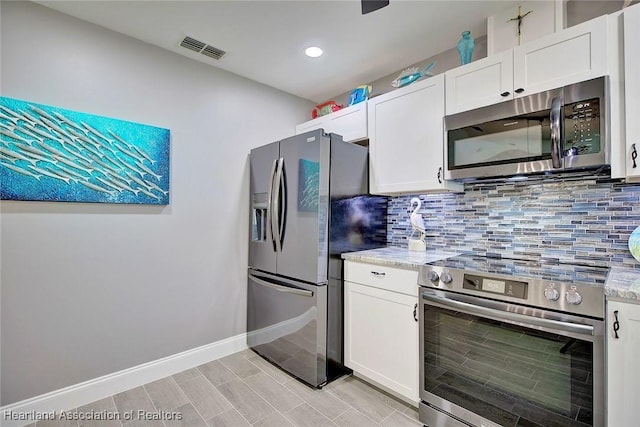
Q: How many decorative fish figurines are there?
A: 3